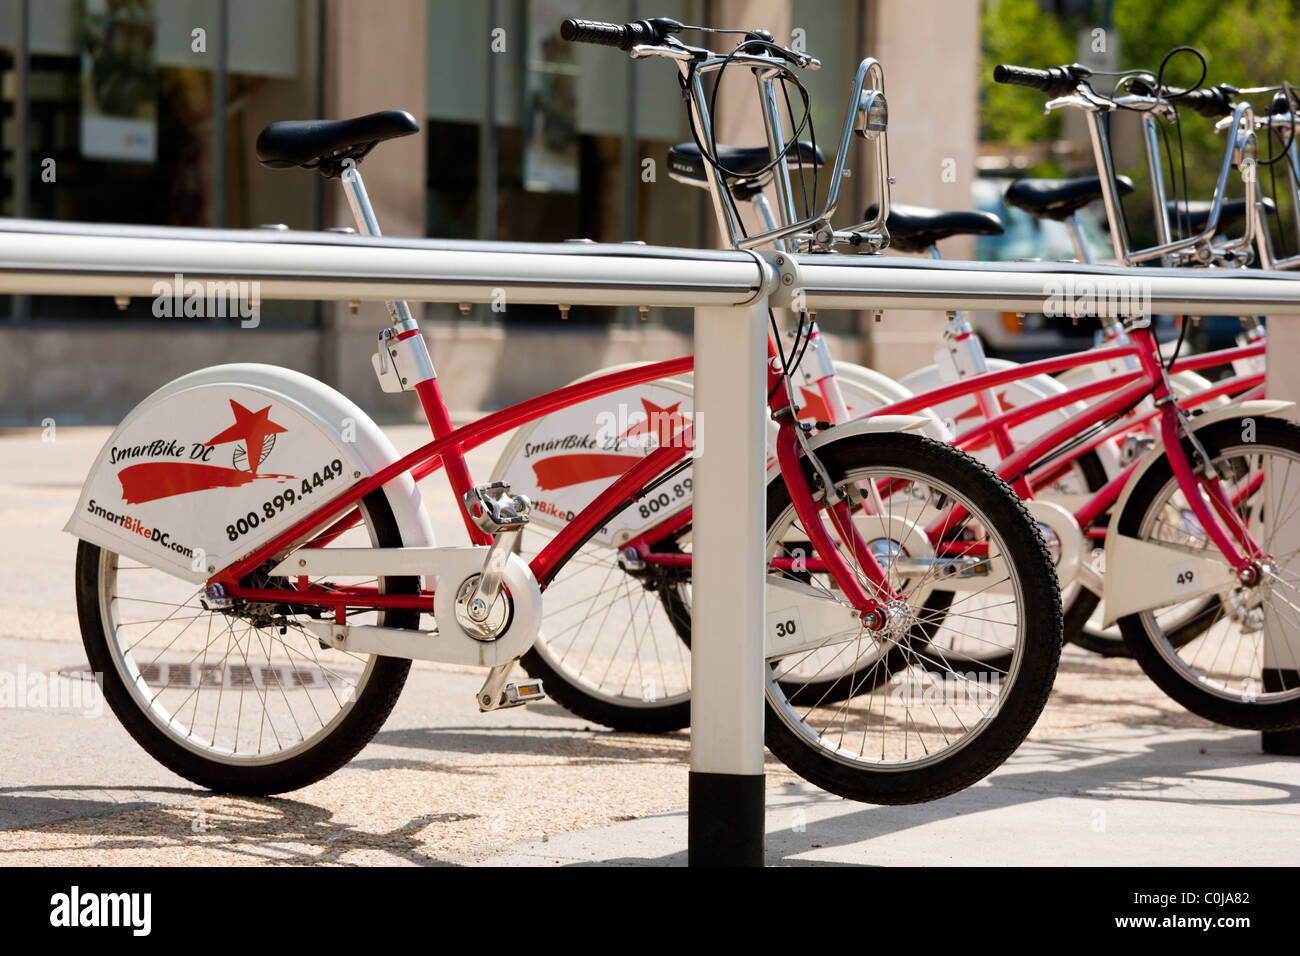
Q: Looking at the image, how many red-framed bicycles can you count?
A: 5